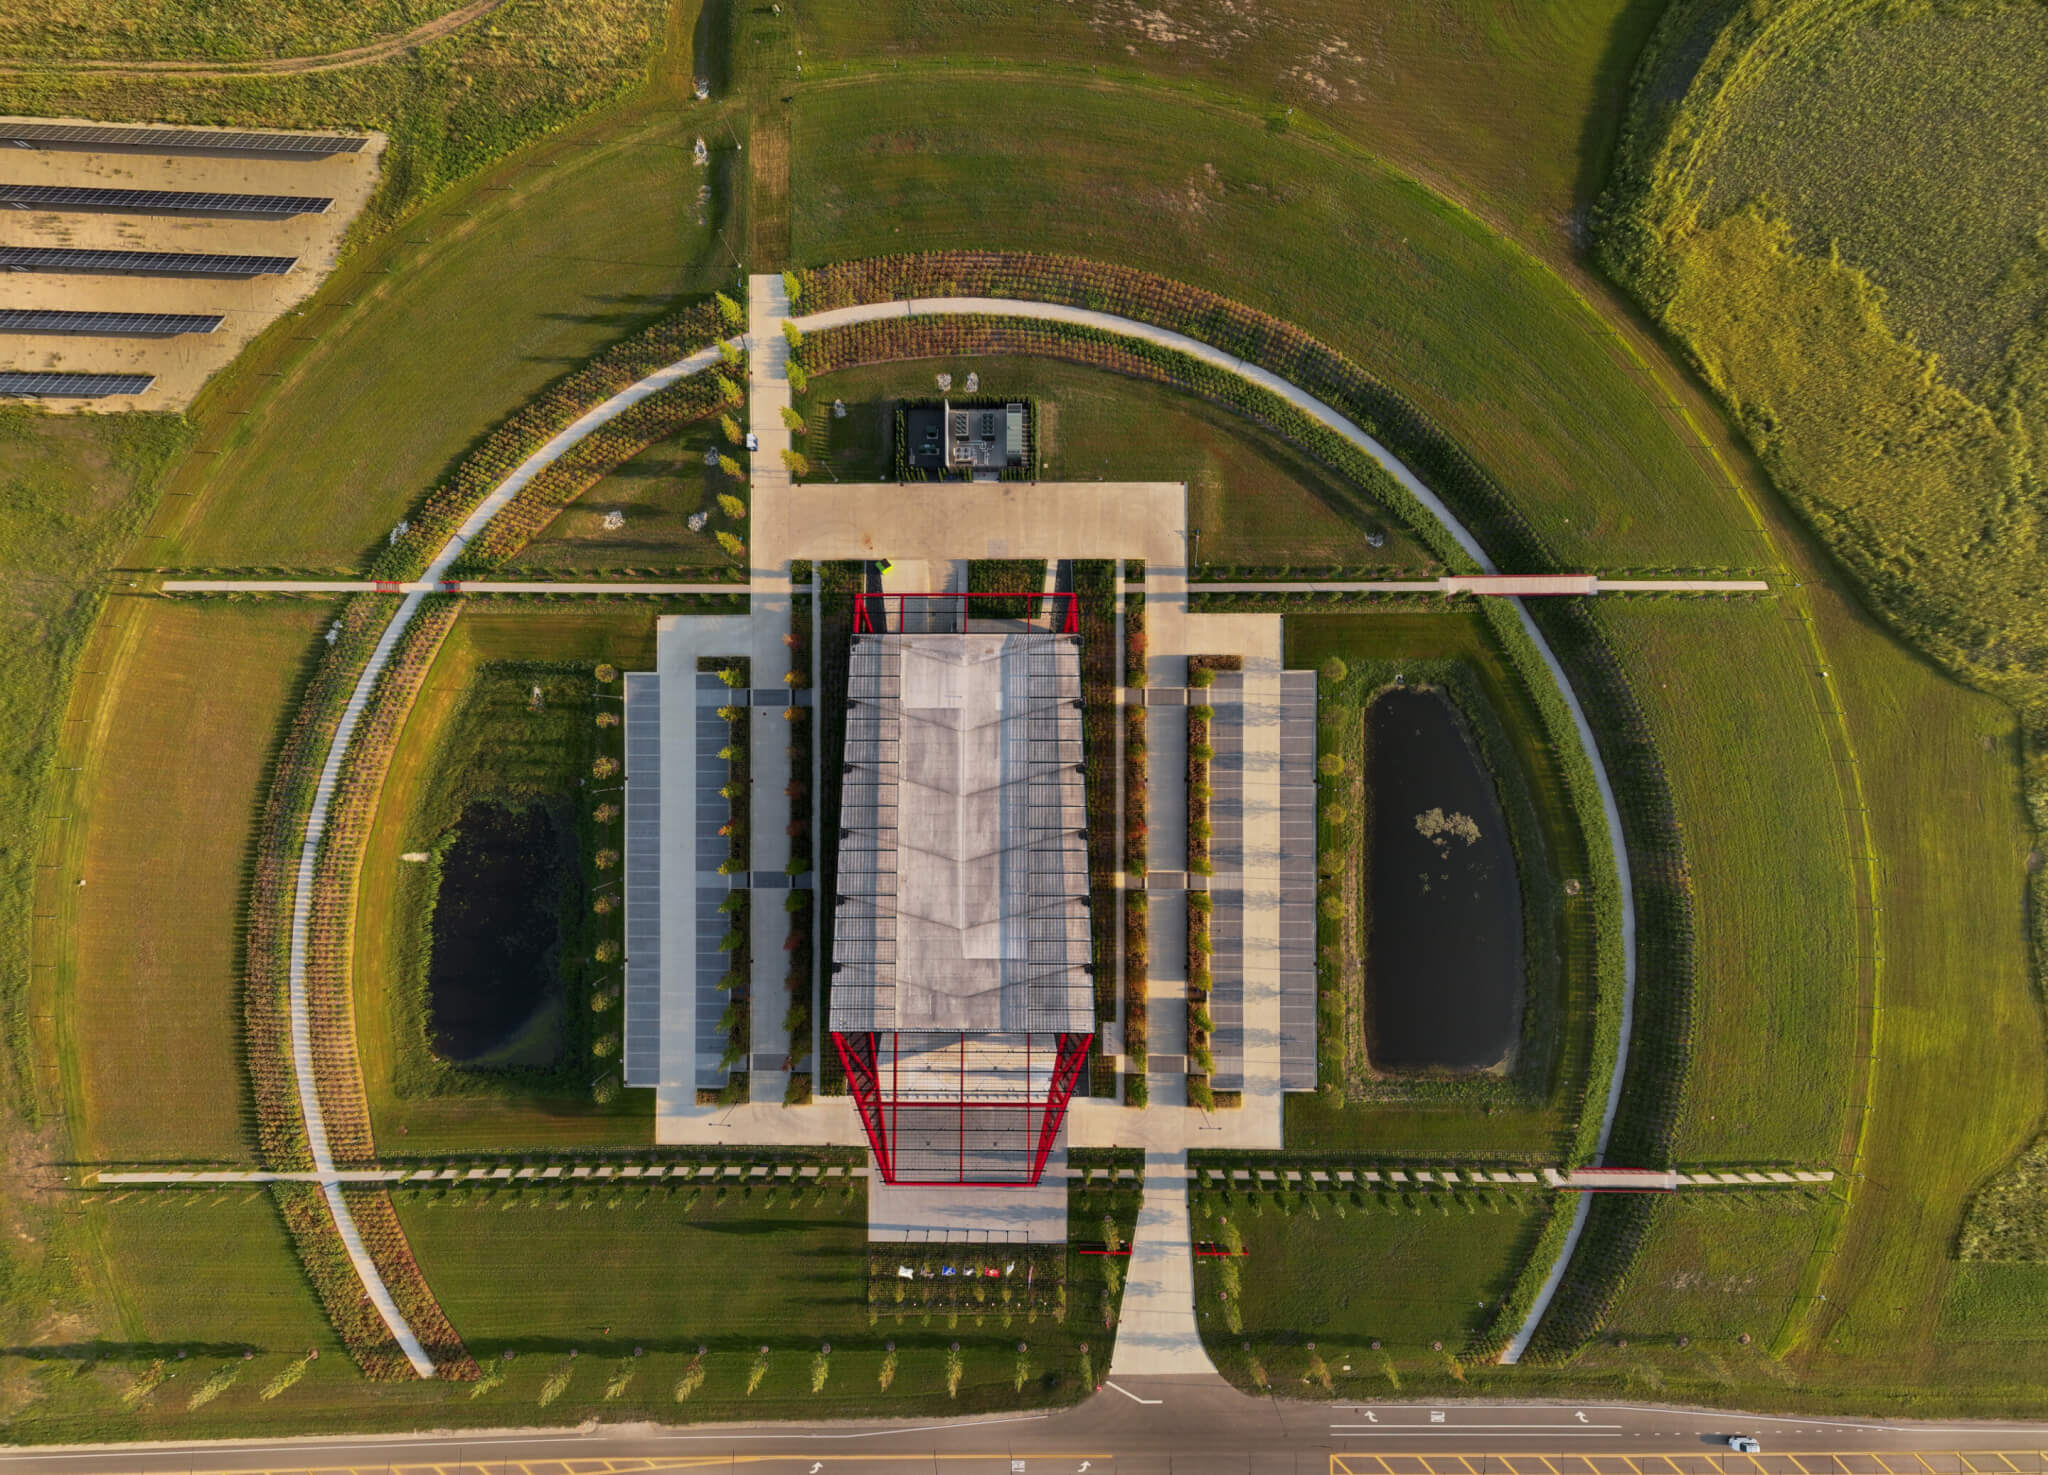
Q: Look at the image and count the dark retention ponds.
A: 2